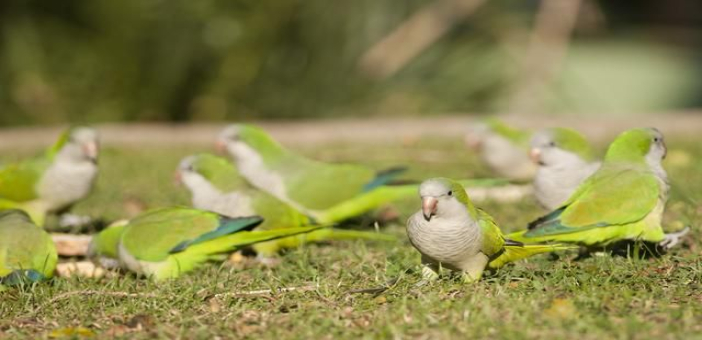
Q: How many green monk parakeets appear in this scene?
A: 9